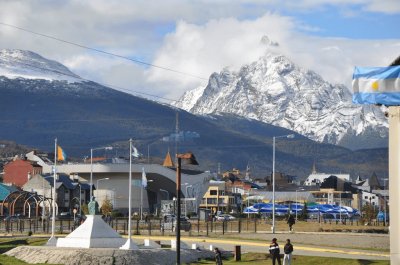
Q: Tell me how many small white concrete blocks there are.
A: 4